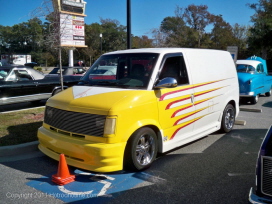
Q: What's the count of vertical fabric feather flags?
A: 0